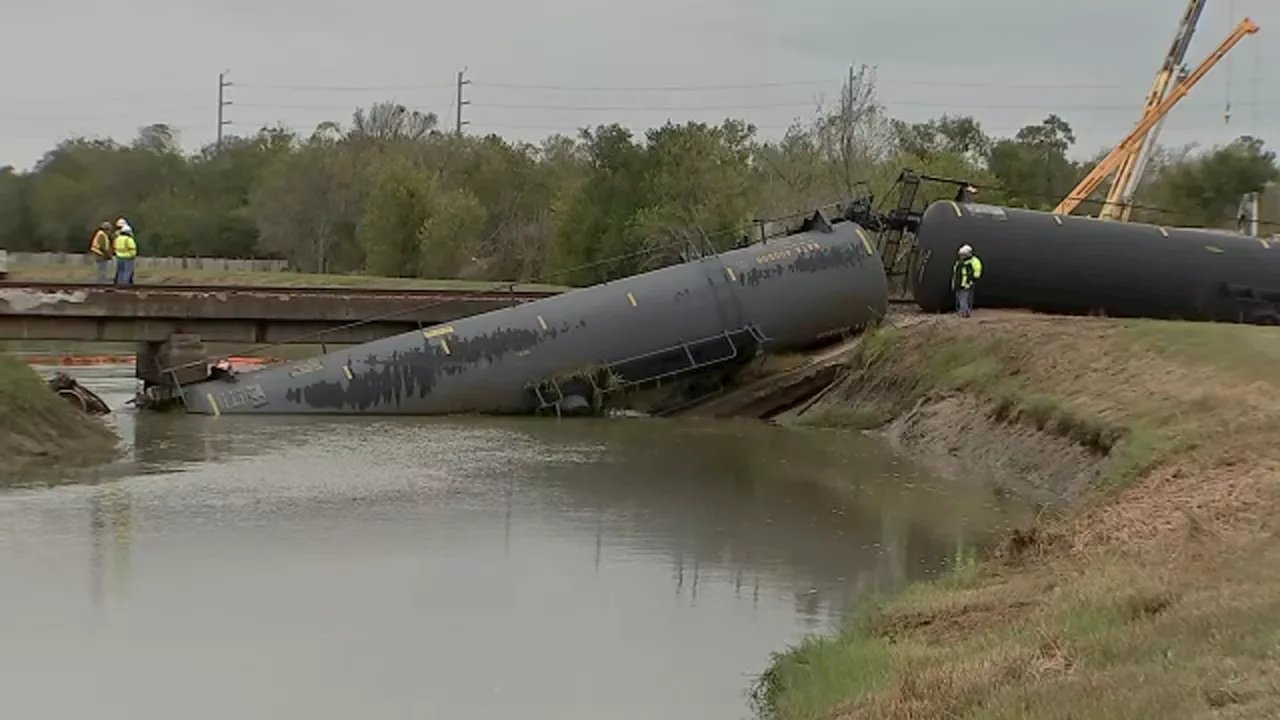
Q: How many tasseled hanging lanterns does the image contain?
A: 0